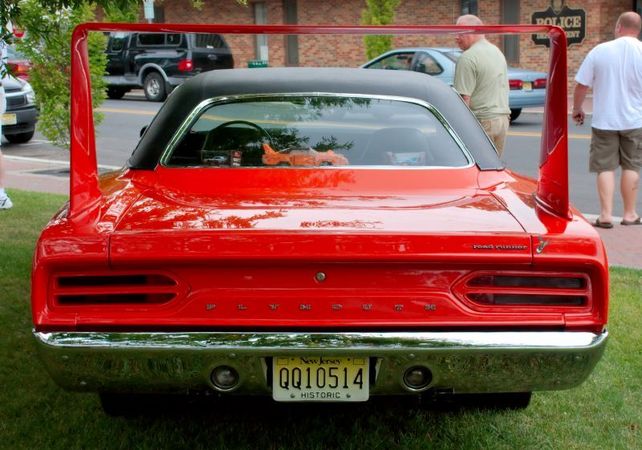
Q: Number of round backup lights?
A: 2